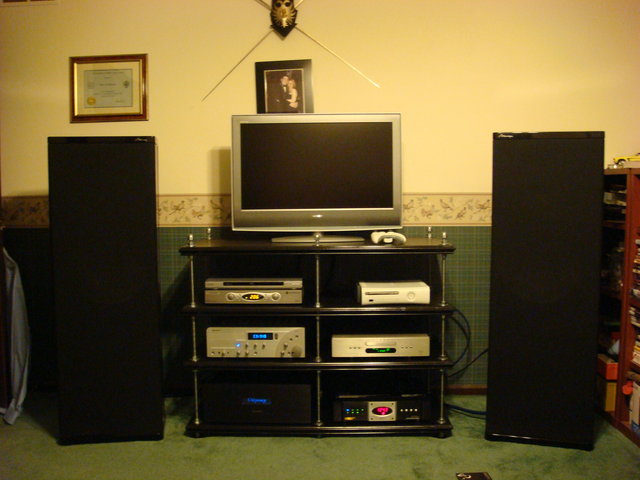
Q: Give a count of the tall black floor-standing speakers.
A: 2